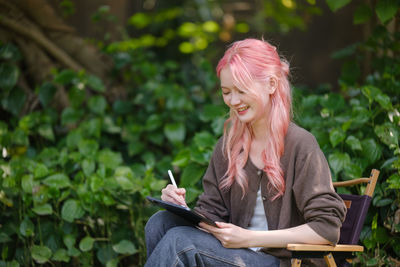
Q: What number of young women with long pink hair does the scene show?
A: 1